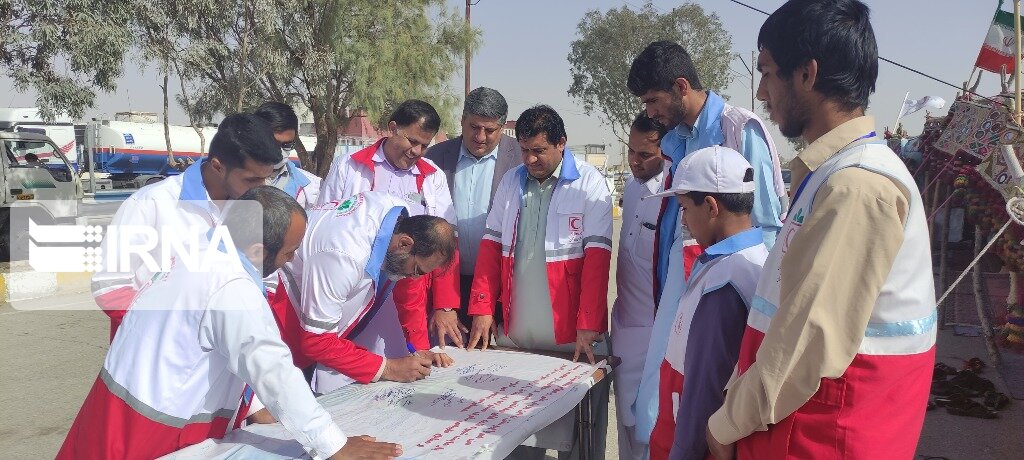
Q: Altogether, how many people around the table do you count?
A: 11